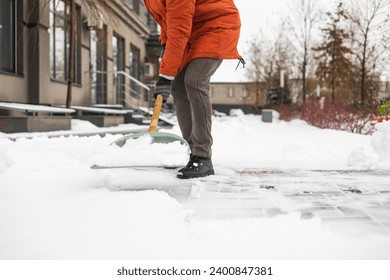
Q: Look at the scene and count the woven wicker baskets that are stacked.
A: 0